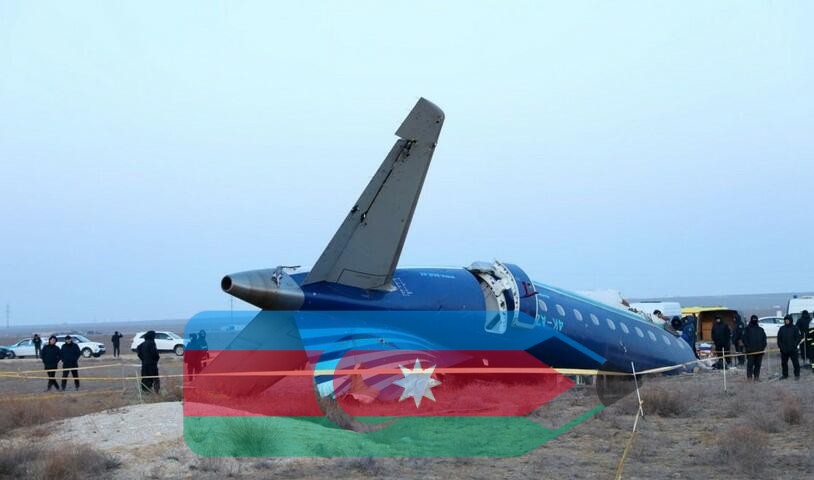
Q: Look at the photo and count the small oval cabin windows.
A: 10